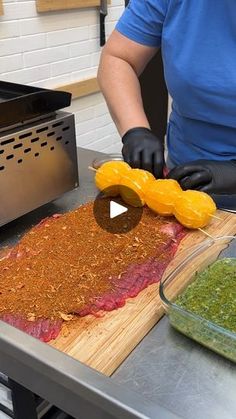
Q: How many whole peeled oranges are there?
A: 4